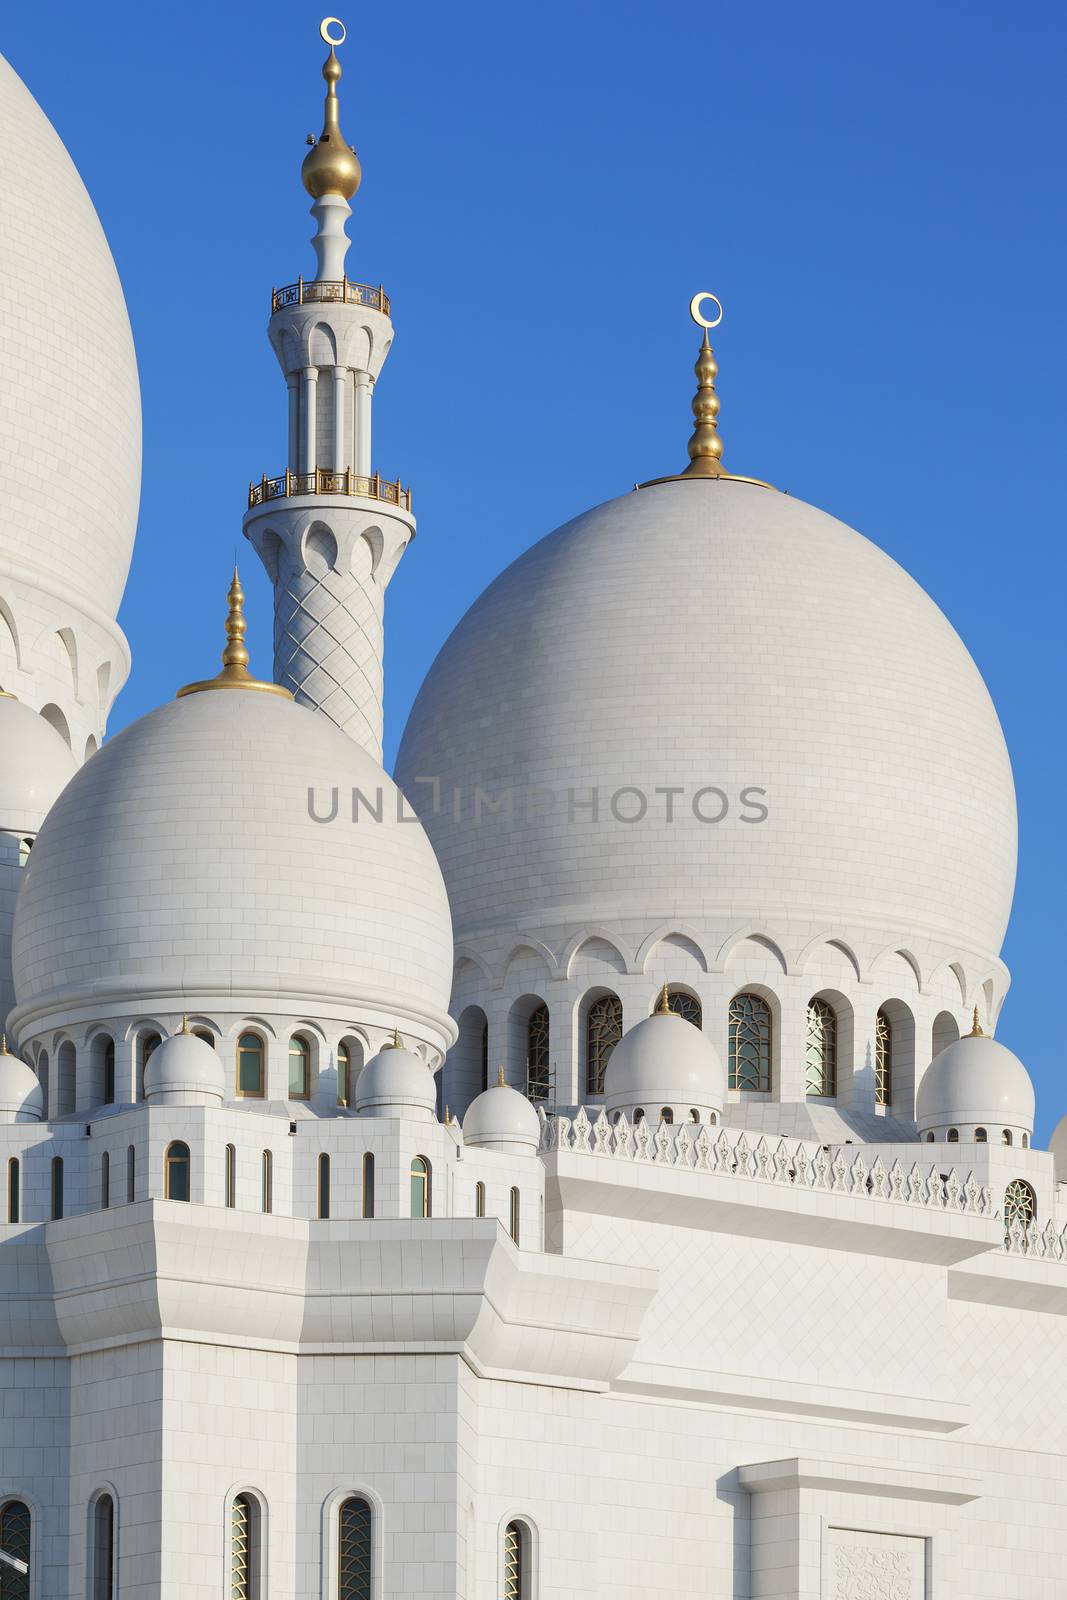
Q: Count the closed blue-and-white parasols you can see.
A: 0